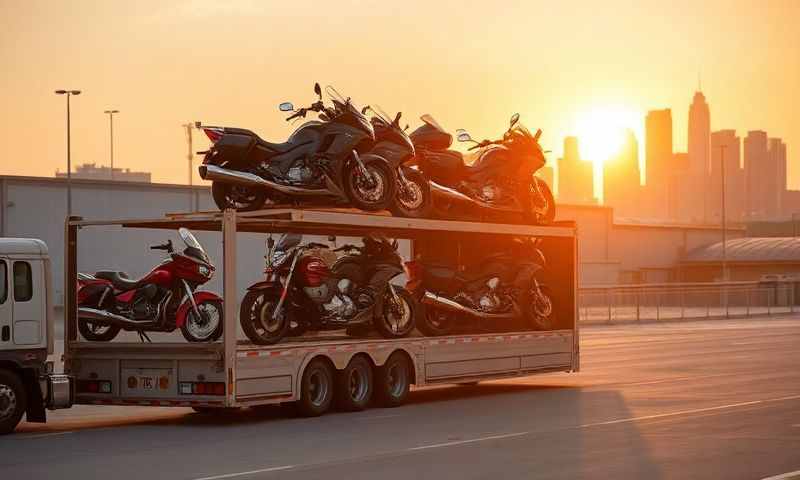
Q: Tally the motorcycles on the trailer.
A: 7